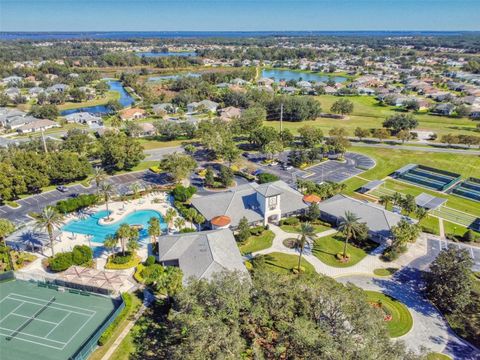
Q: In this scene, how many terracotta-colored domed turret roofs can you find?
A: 2